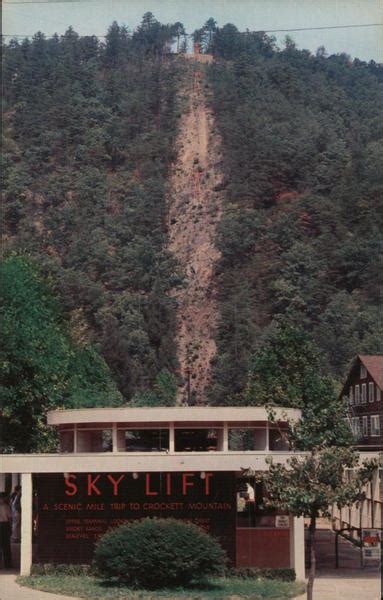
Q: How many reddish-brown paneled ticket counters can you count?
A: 1